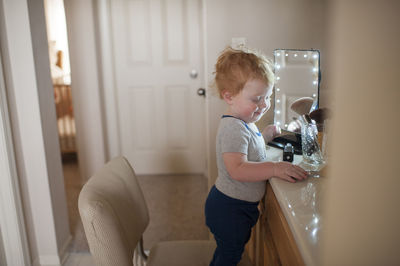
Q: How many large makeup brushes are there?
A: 2